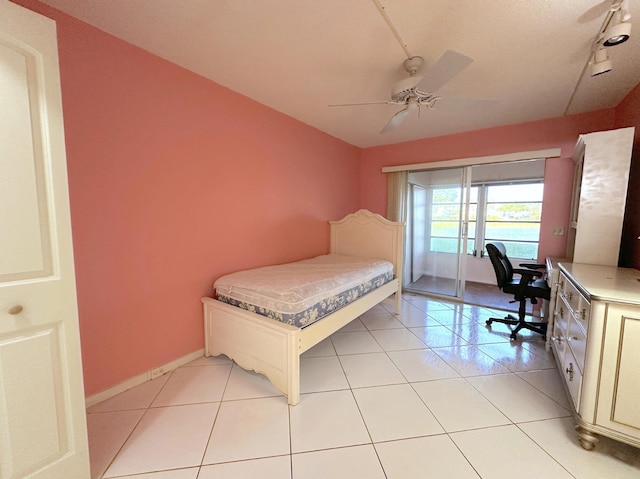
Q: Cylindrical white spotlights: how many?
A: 2